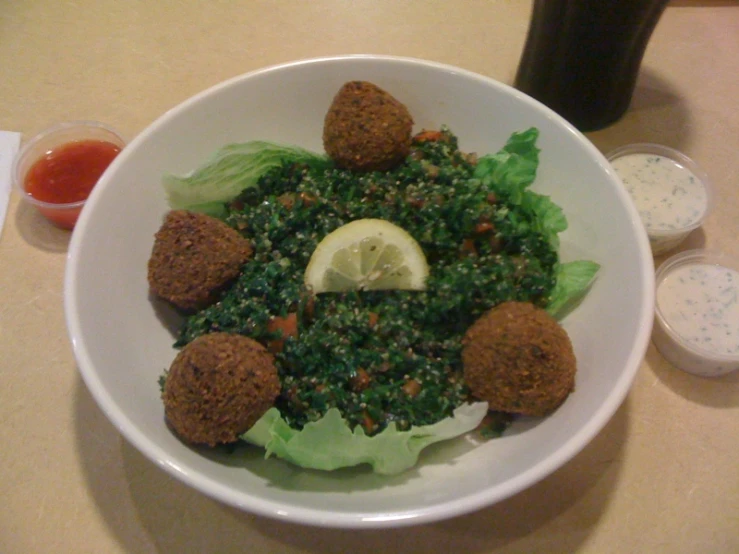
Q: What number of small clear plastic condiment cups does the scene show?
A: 3